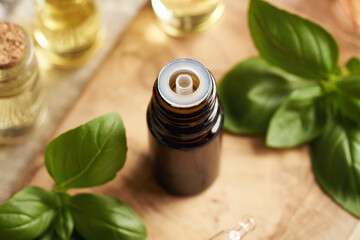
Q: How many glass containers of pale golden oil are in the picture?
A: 3